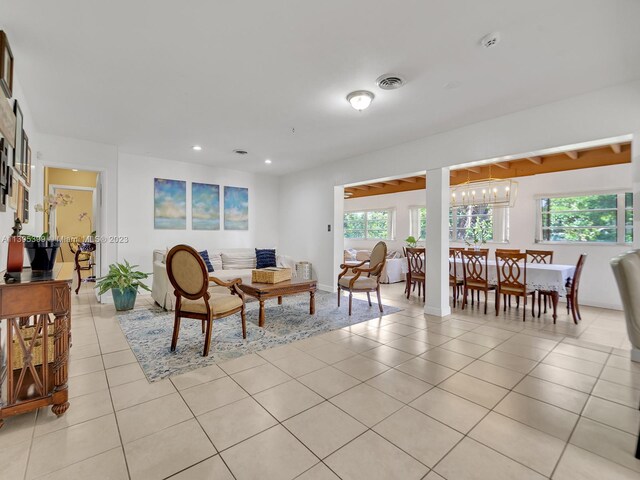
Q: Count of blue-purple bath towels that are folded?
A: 0